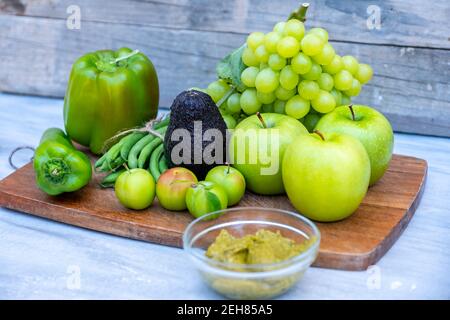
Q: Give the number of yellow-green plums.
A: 4